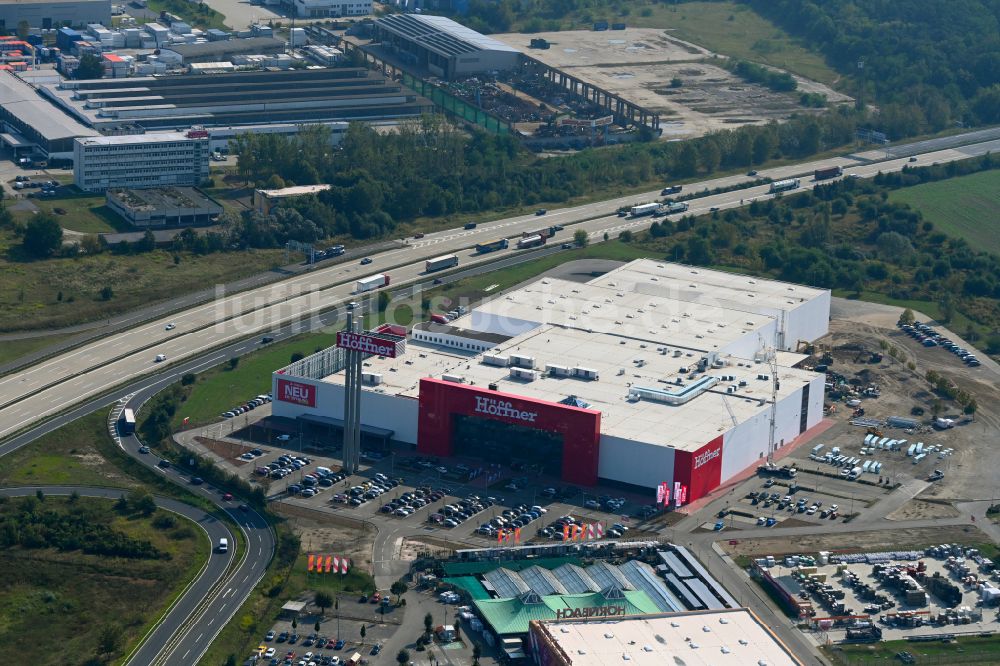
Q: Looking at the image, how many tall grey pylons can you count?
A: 3